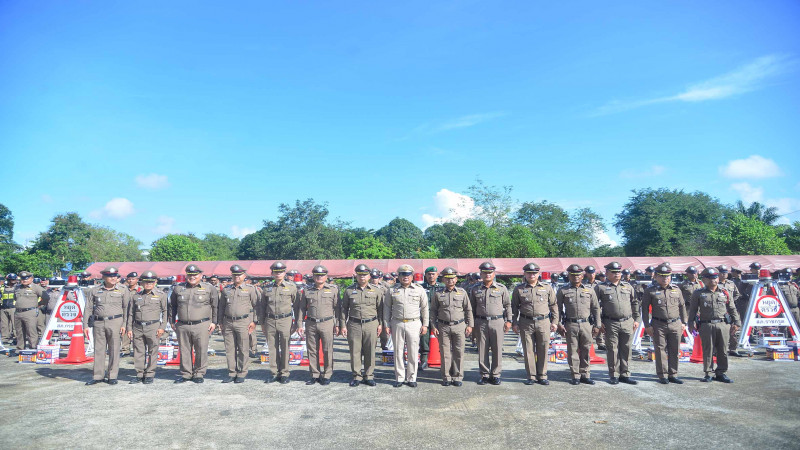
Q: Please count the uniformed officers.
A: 15